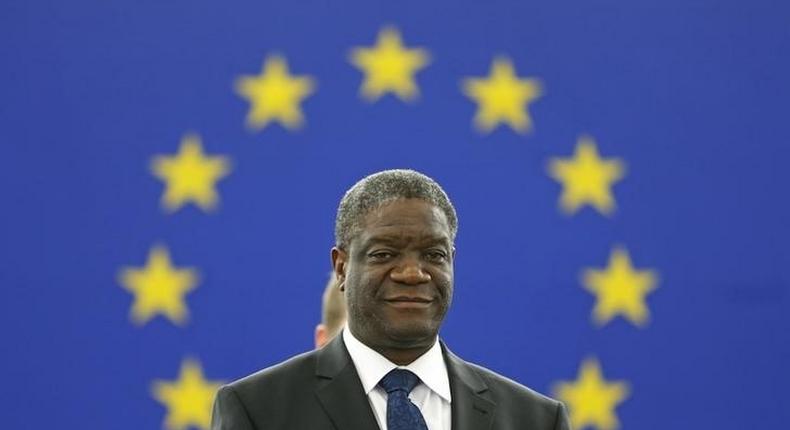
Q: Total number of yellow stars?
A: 9